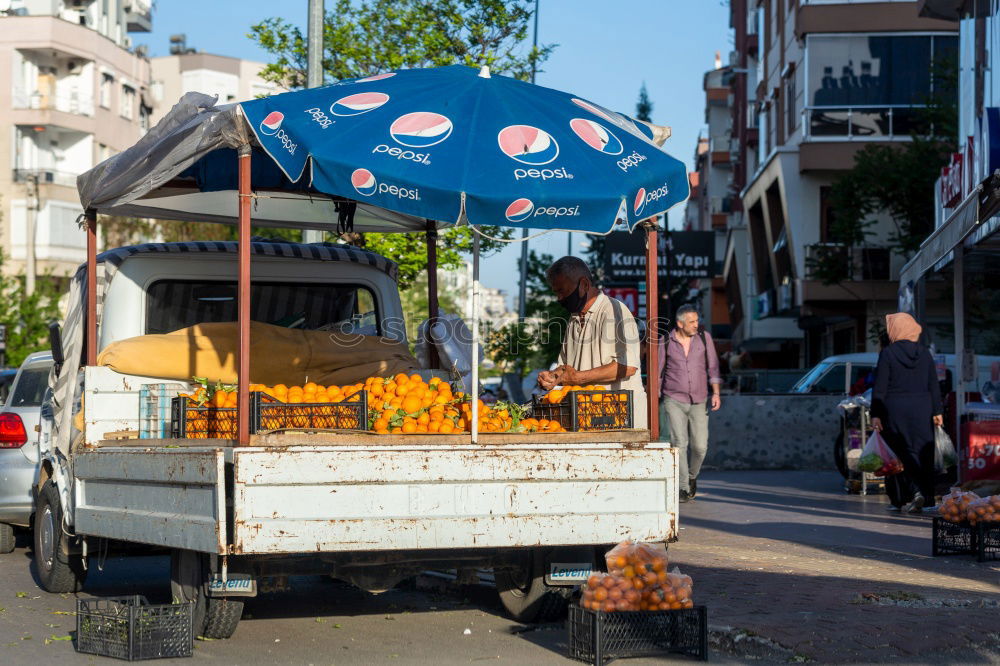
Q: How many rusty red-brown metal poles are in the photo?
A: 4